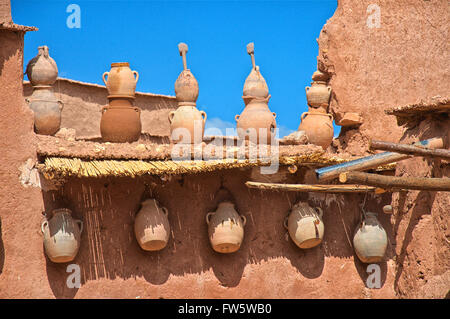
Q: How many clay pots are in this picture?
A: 15